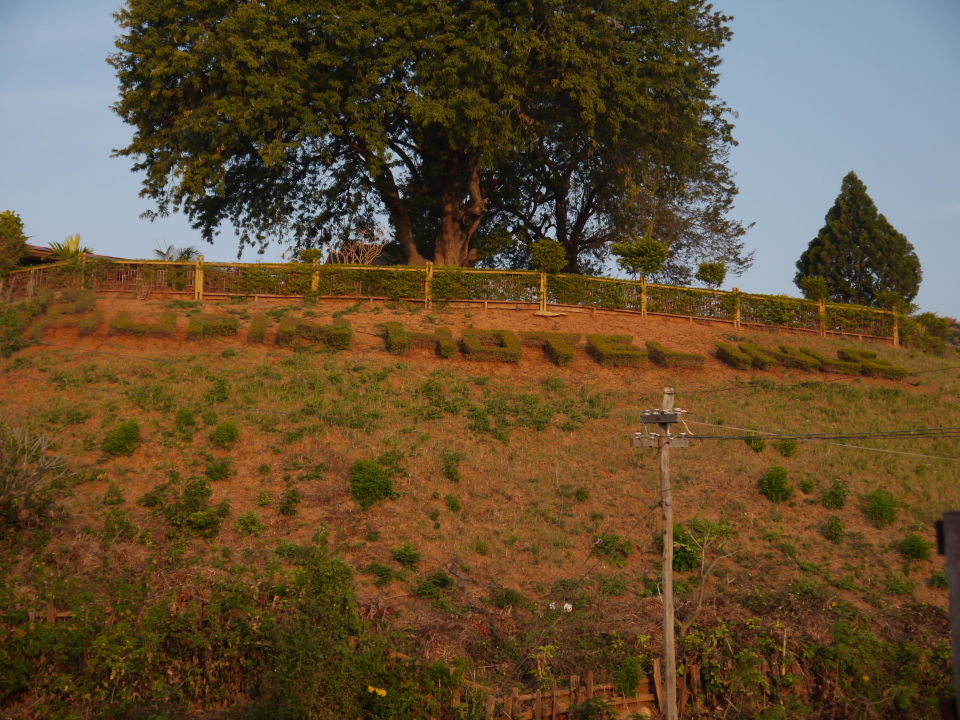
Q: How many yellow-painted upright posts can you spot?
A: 9